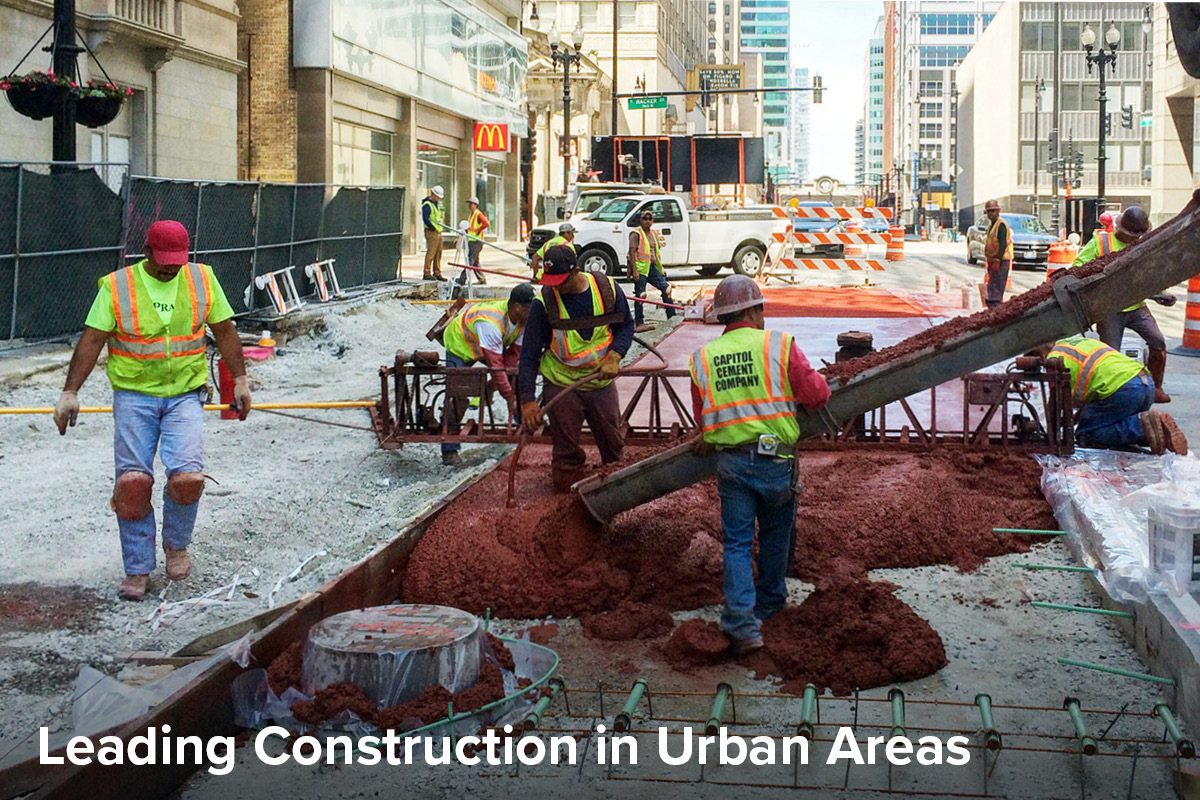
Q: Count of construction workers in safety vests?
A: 11